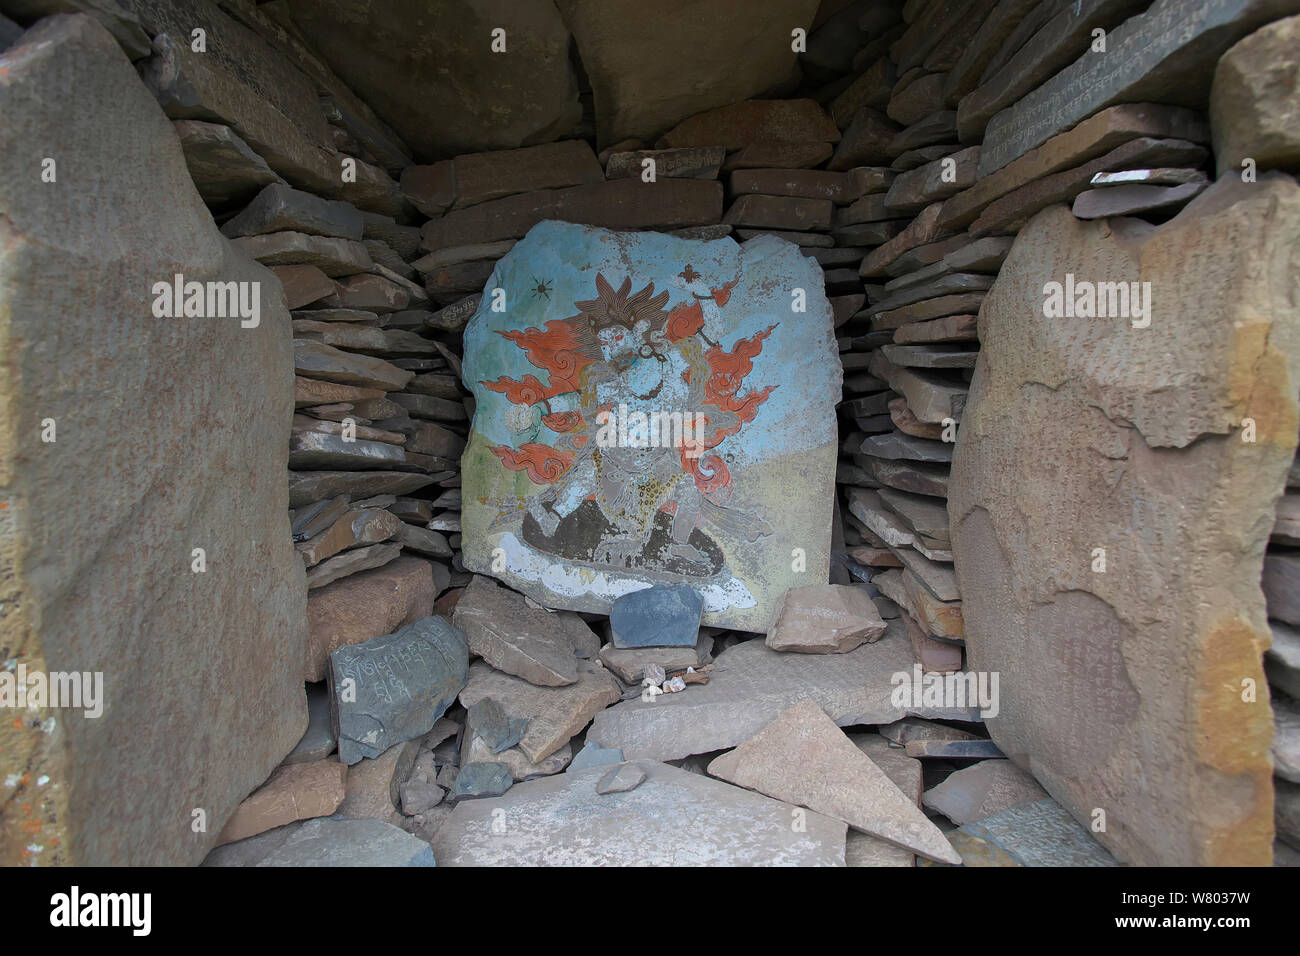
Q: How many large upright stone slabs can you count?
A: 3